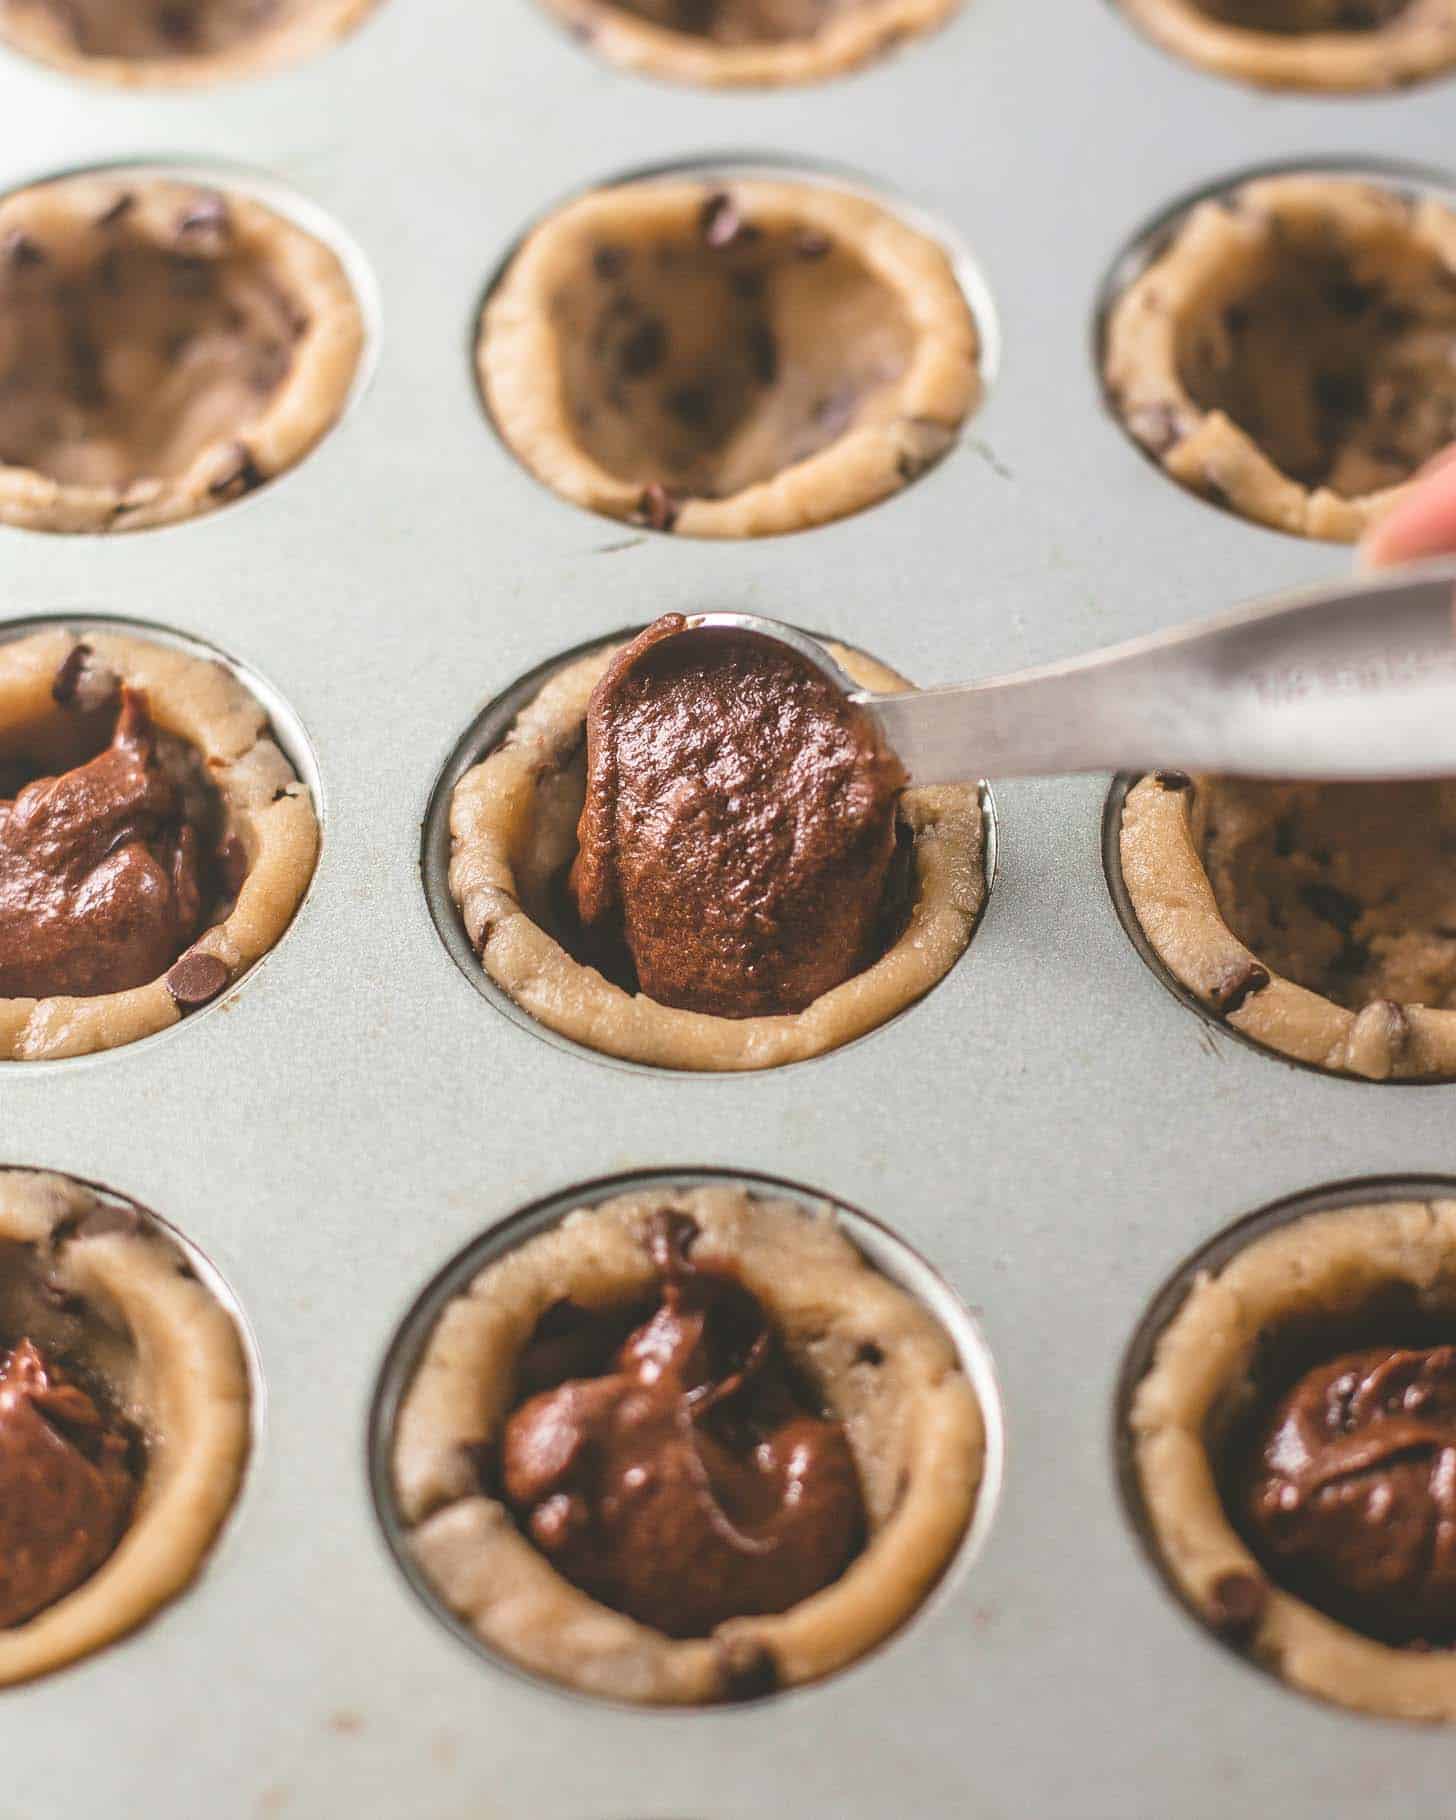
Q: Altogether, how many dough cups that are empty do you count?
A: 7